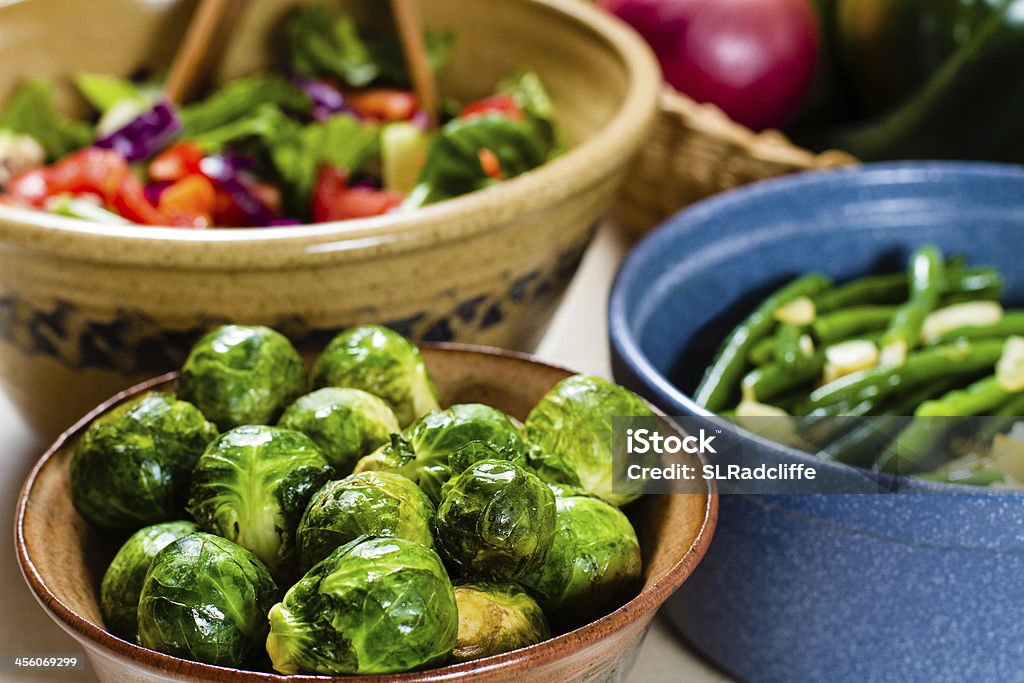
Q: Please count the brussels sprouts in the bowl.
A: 14